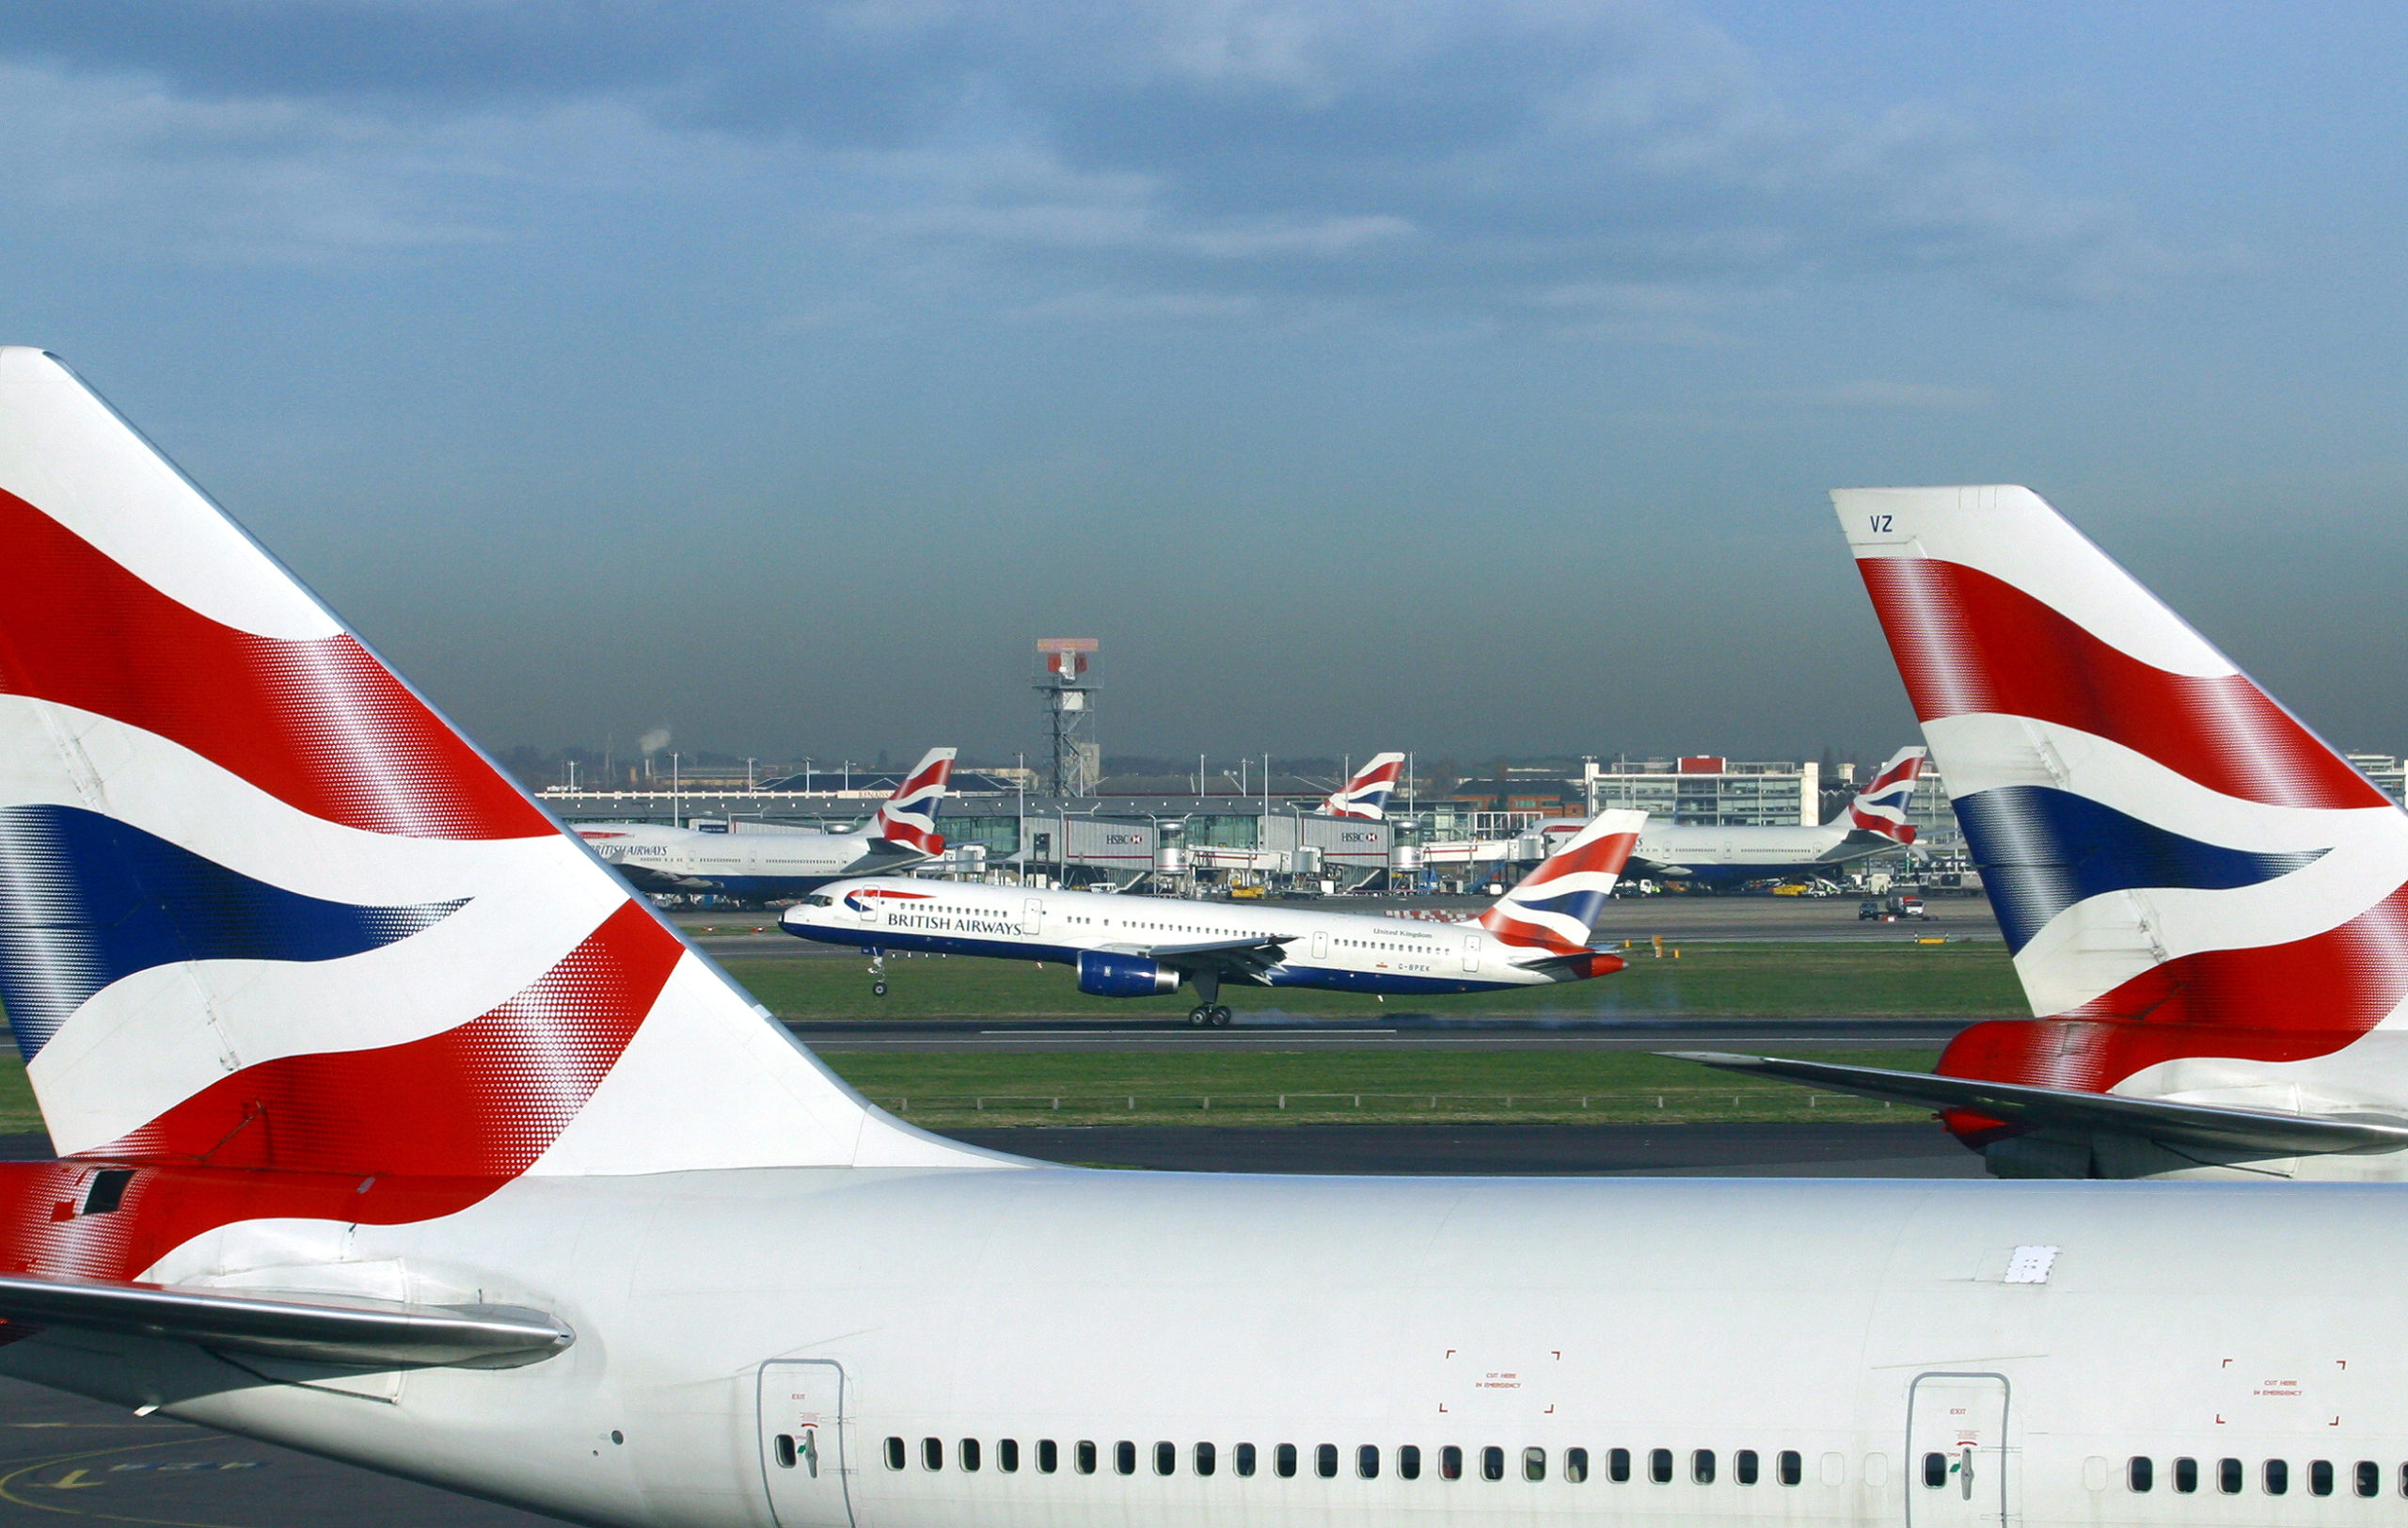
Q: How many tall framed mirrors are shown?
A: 0